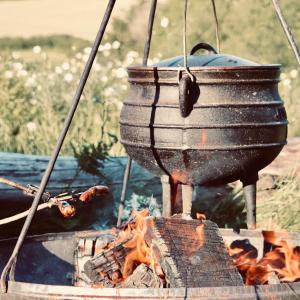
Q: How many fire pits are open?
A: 1